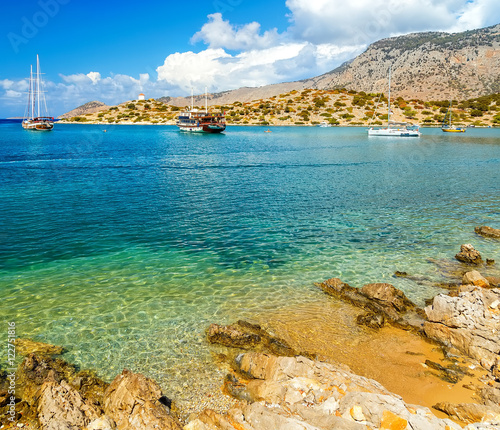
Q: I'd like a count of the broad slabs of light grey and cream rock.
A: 2